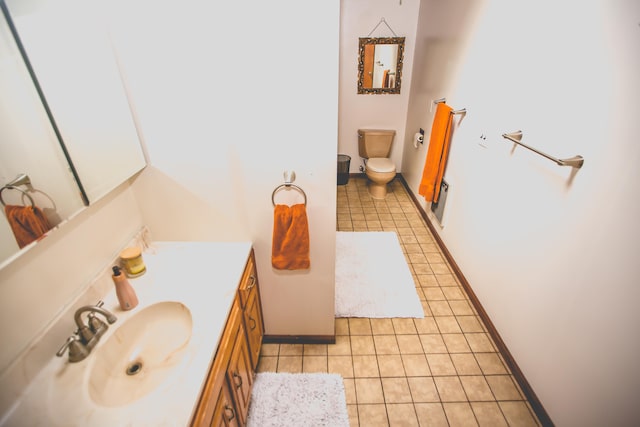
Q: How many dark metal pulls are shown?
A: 4